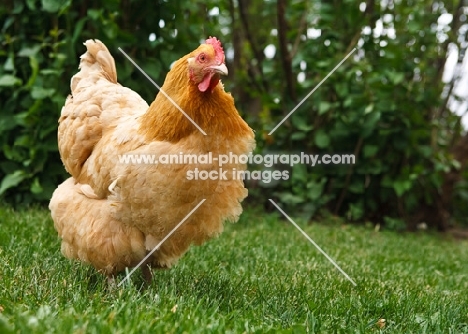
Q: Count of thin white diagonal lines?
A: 4